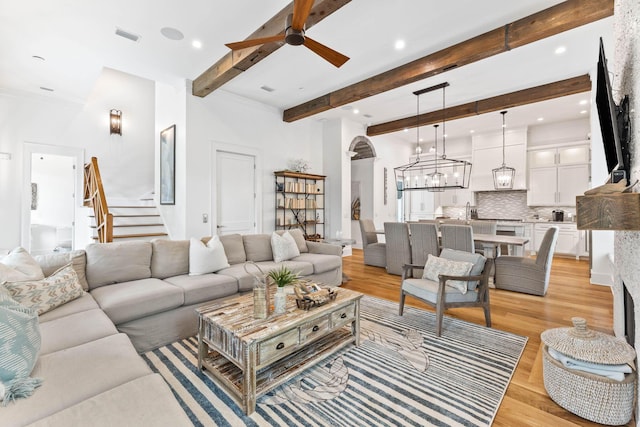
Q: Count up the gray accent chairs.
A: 1